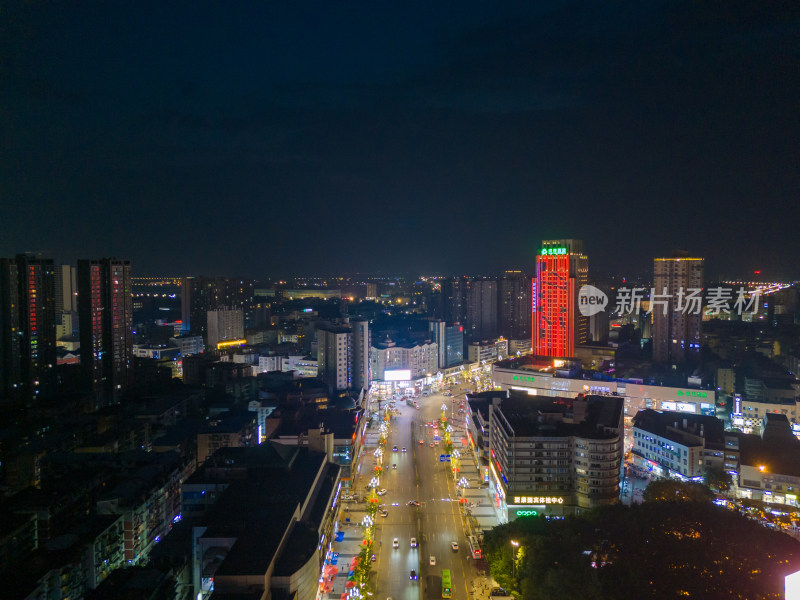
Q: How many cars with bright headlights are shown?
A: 6